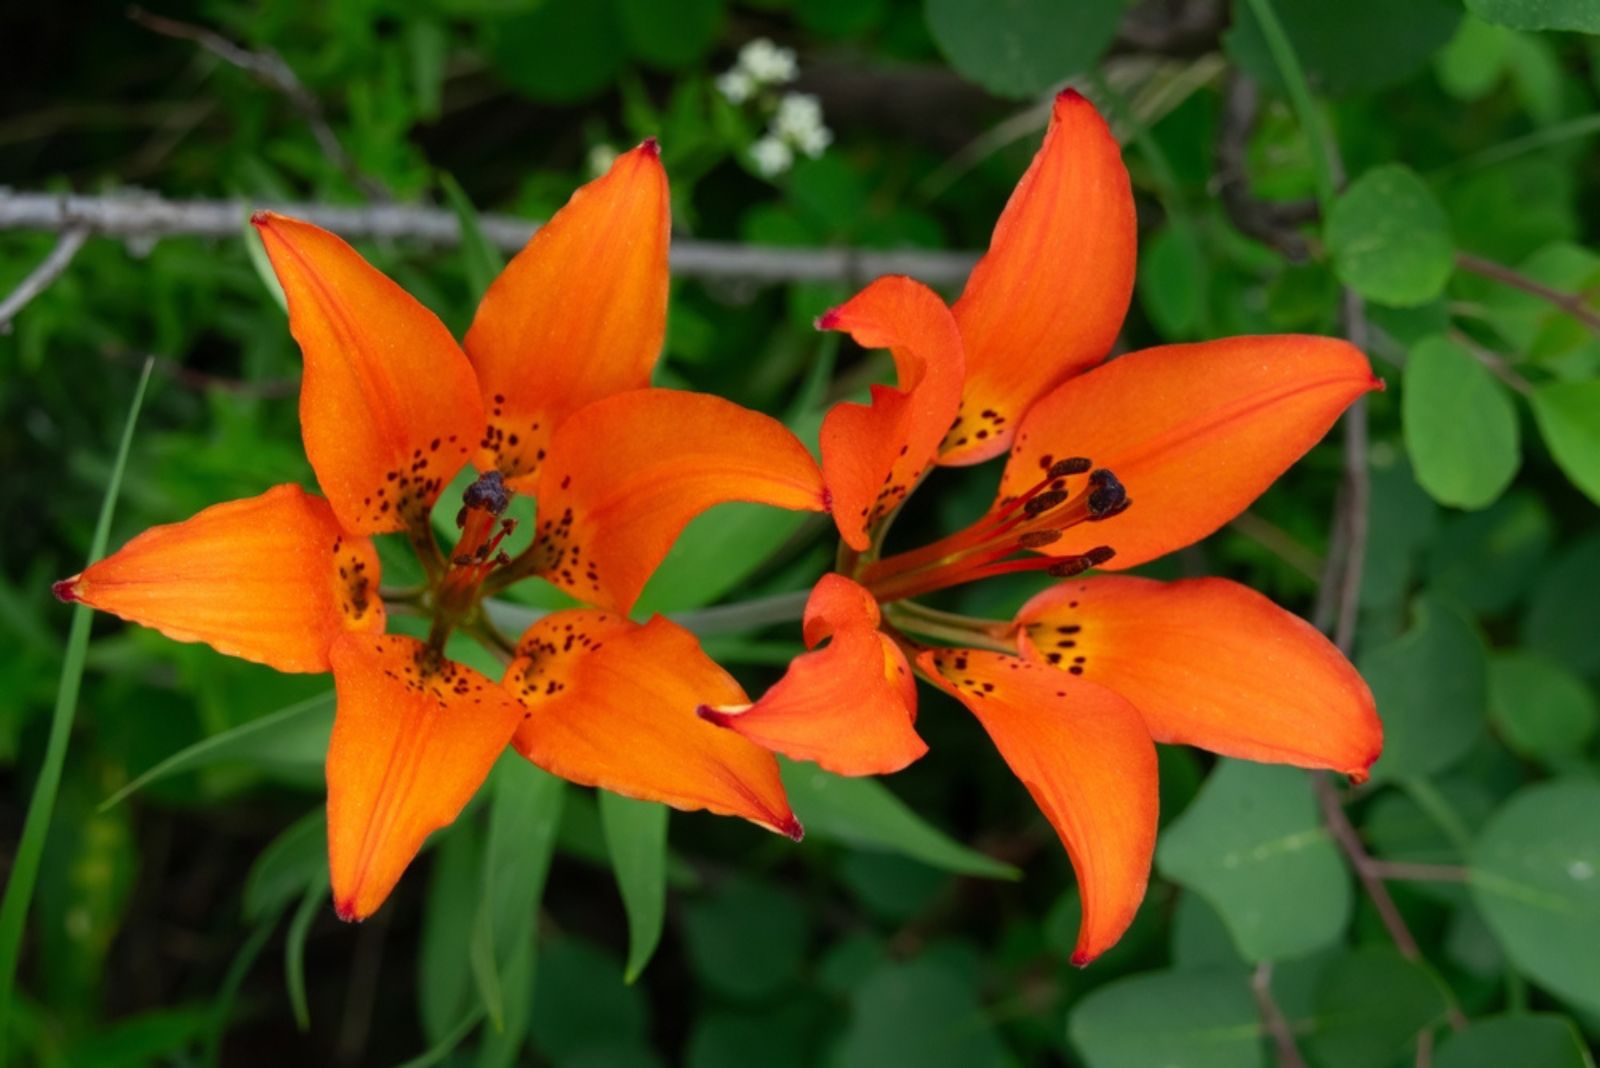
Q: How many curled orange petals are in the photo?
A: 2